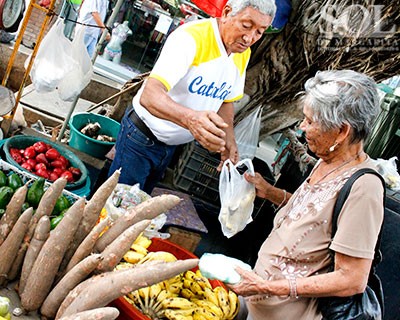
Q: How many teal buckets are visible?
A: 2